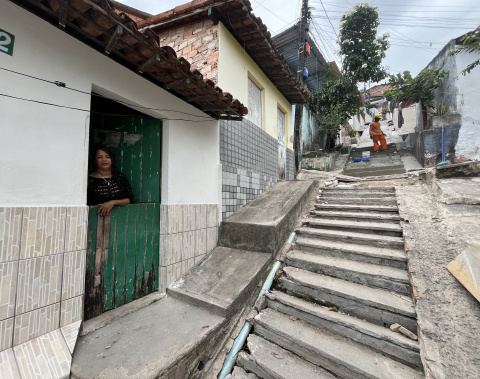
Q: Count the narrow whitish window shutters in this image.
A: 2